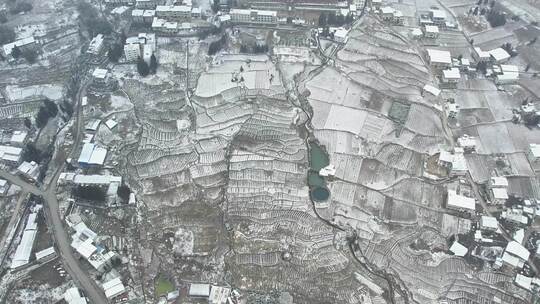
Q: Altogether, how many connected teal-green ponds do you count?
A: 3